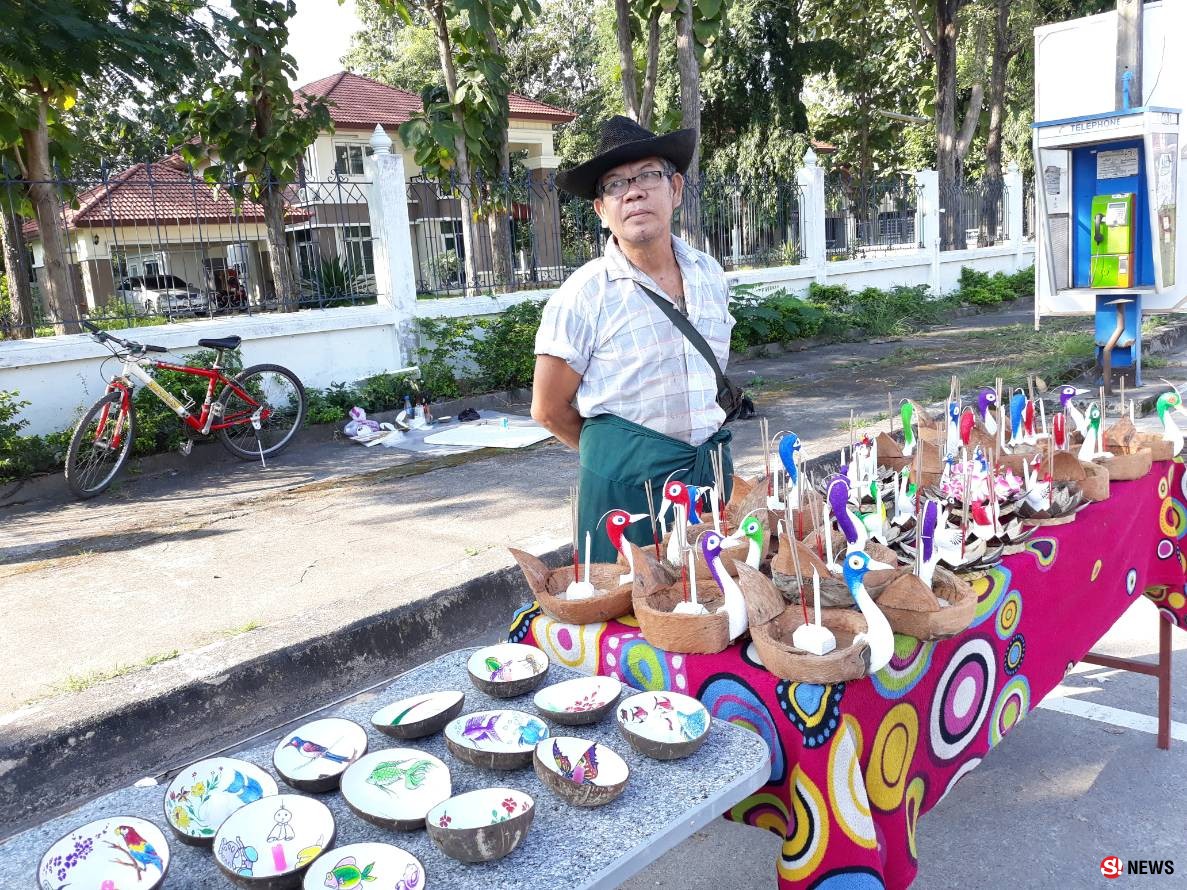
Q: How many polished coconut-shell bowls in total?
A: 13